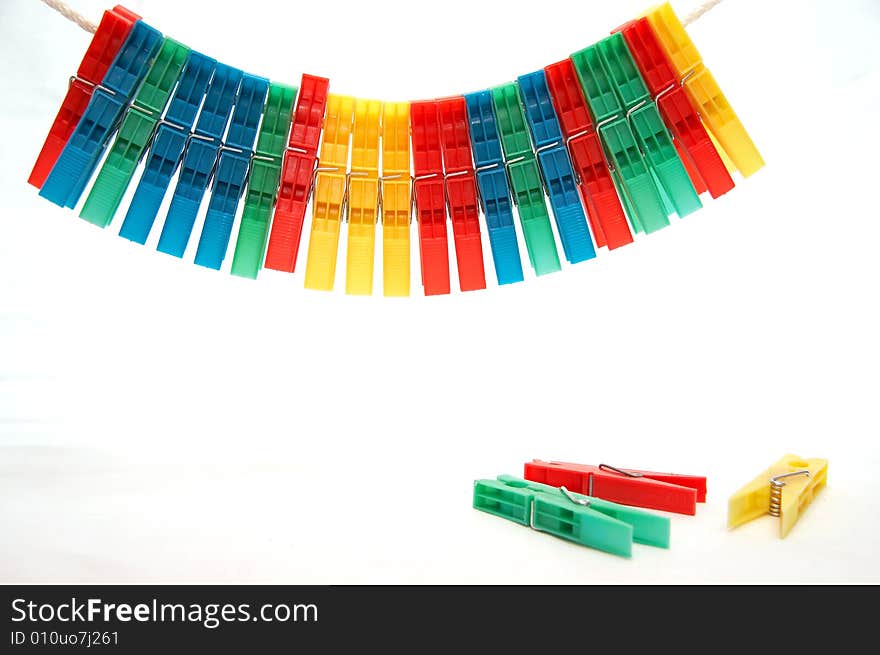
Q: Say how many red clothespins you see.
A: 7